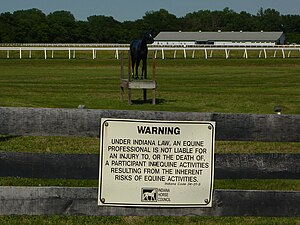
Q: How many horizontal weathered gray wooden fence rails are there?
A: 3